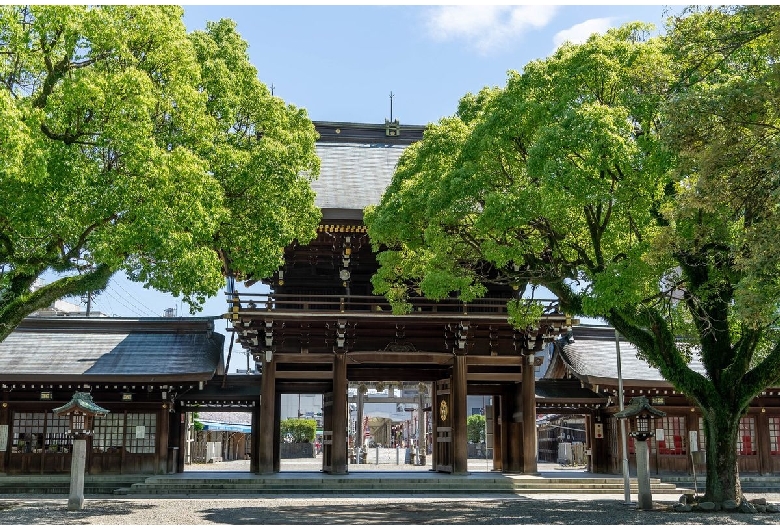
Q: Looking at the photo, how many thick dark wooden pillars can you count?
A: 4